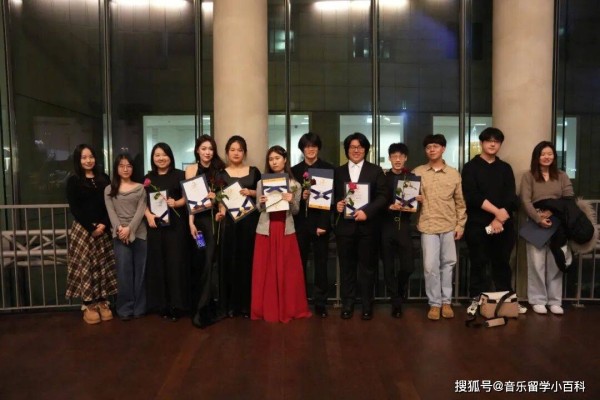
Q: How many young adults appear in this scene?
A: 12